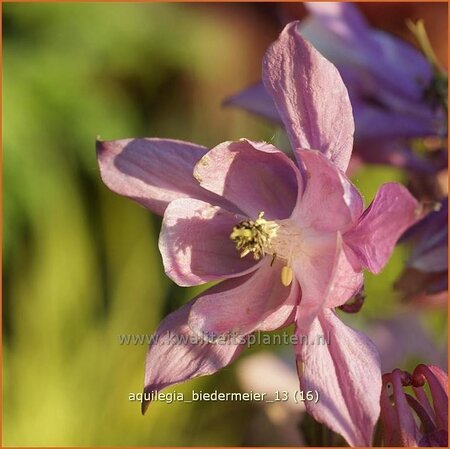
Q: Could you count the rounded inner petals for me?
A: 5